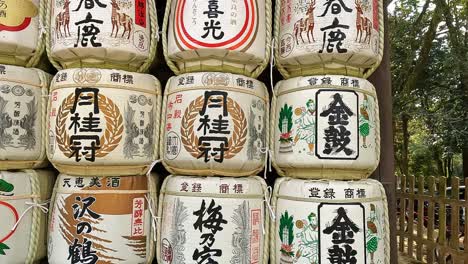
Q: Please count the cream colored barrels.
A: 12